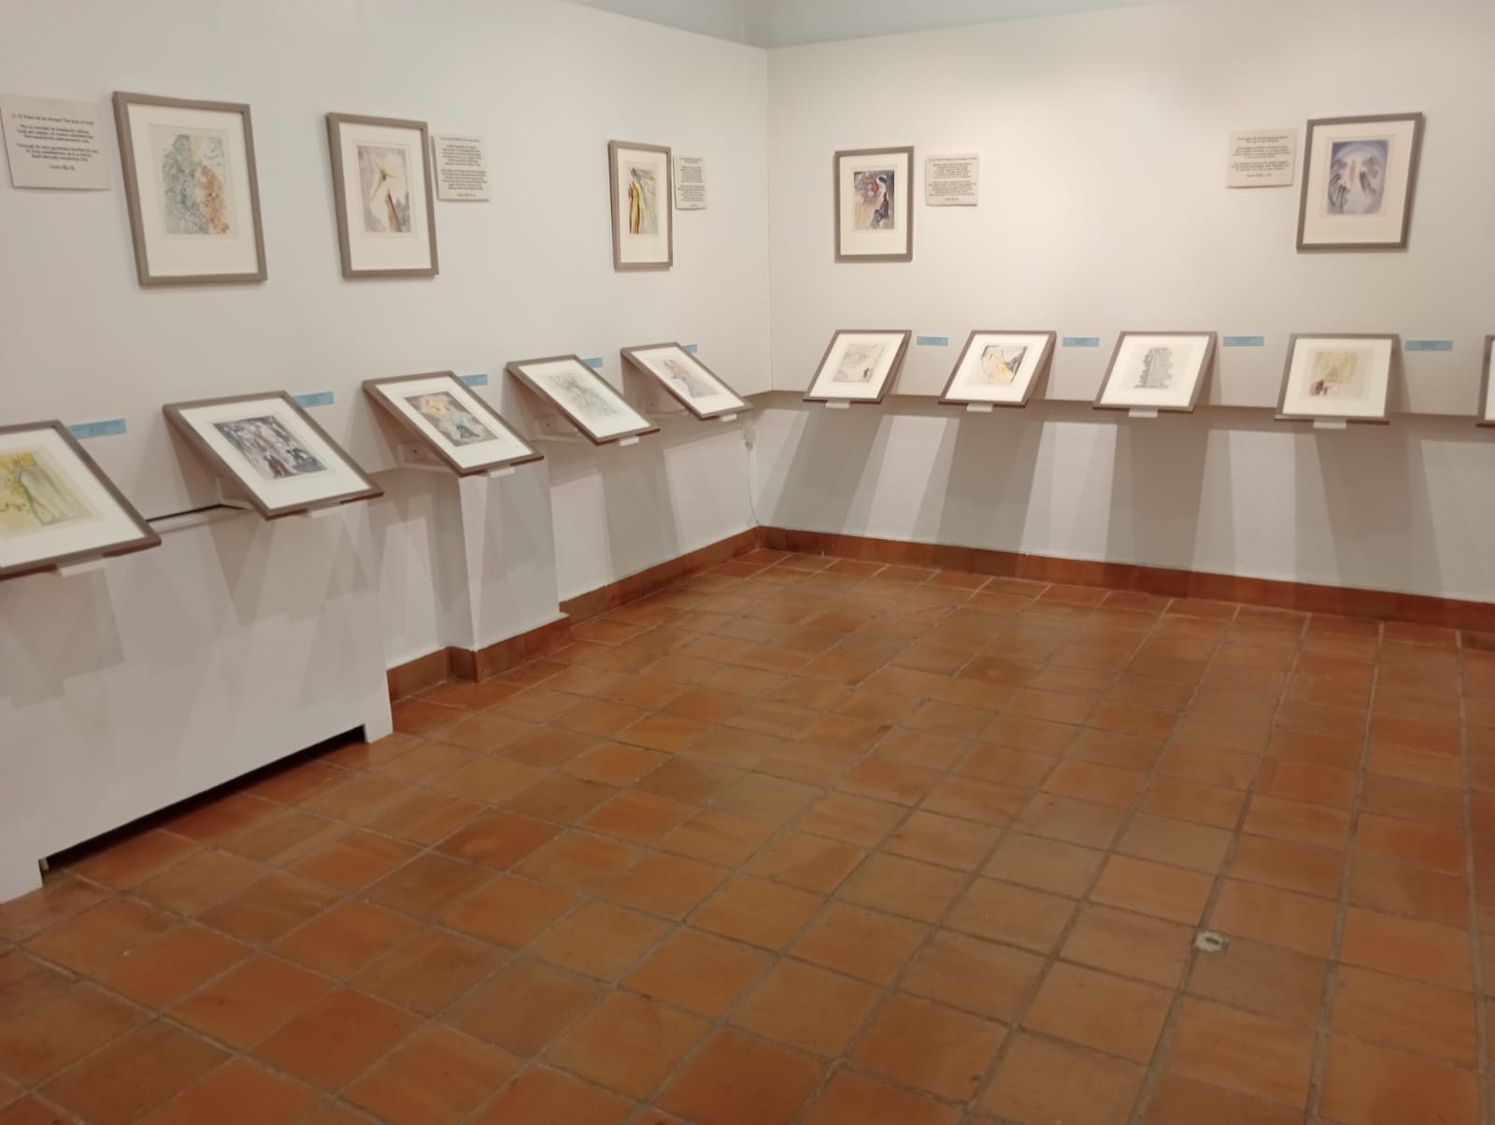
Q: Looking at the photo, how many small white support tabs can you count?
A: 9